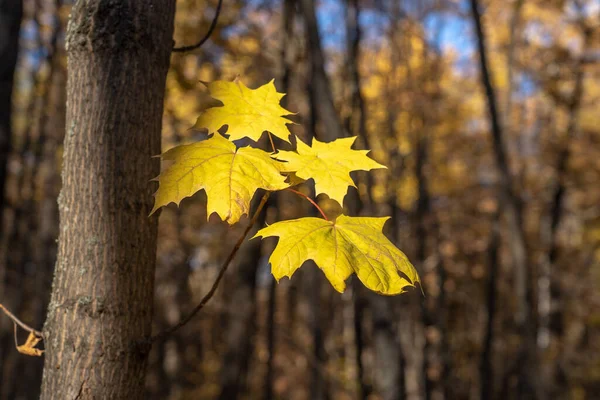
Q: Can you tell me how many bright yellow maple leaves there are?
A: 4